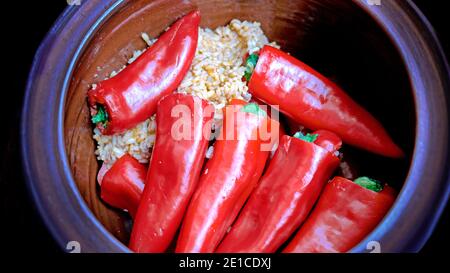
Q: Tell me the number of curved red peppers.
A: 7